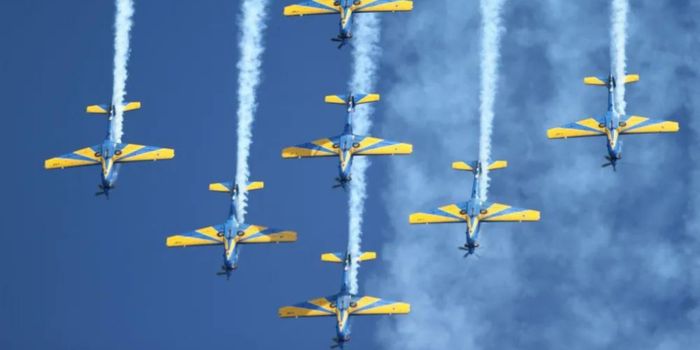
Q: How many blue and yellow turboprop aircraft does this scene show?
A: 7